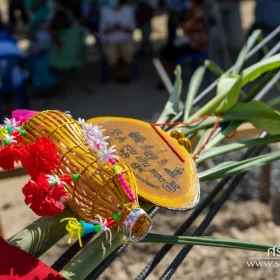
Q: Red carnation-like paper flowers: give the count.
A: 3